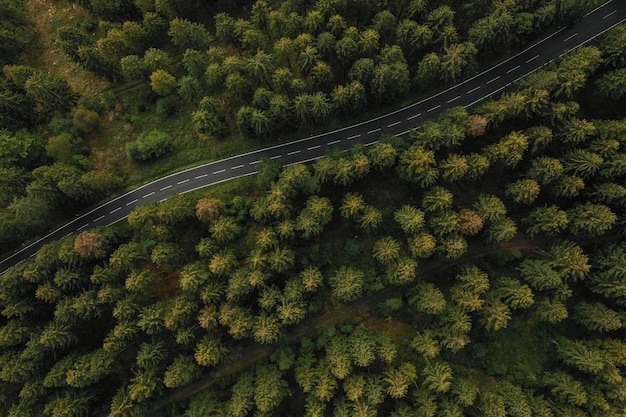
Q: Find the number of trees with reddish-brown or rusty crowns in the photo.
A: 4